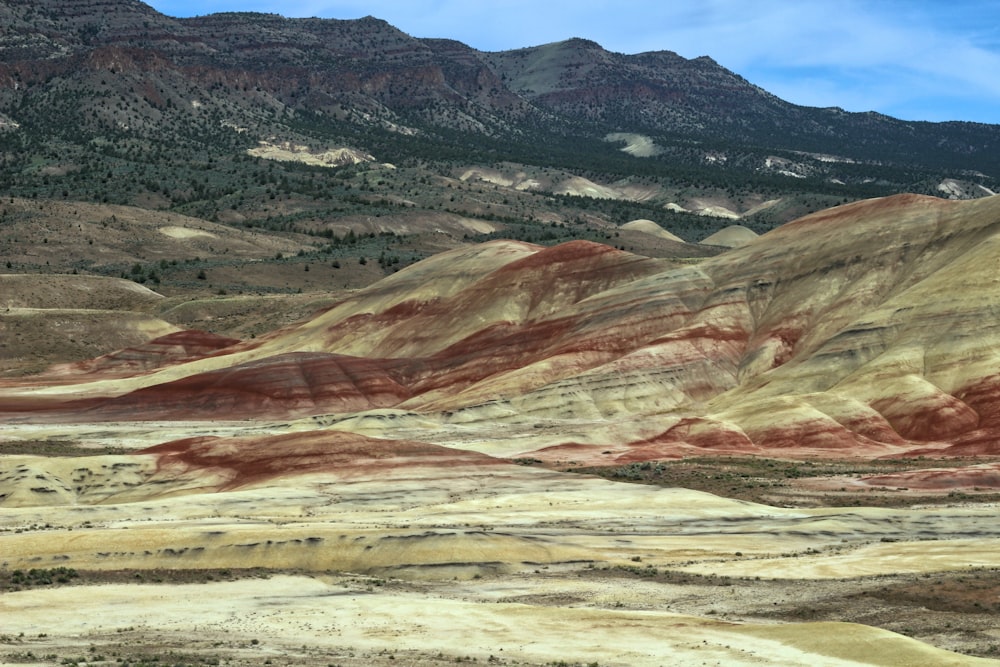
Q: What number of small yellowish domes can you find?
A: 2